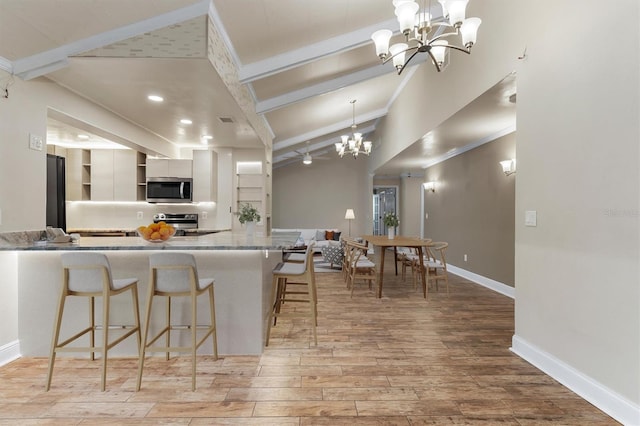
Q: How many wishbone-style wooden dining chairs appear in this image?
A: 6